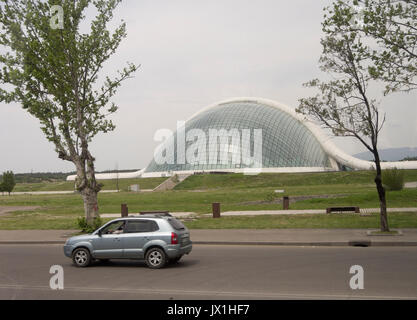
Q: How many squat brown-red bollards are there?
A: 3